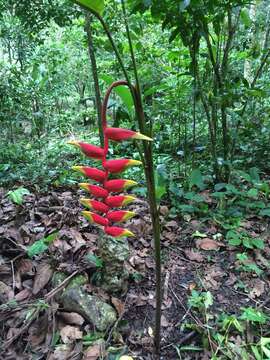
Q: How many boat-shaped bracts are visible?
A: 11